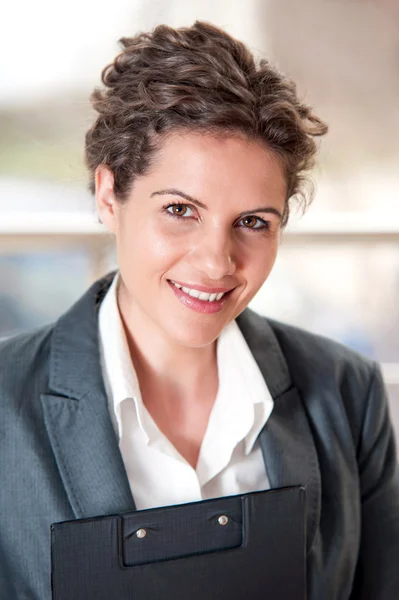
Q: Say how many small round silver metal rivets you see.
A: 2